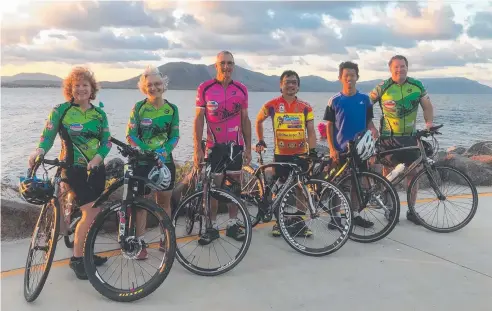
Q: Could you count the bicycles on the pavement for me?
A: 6